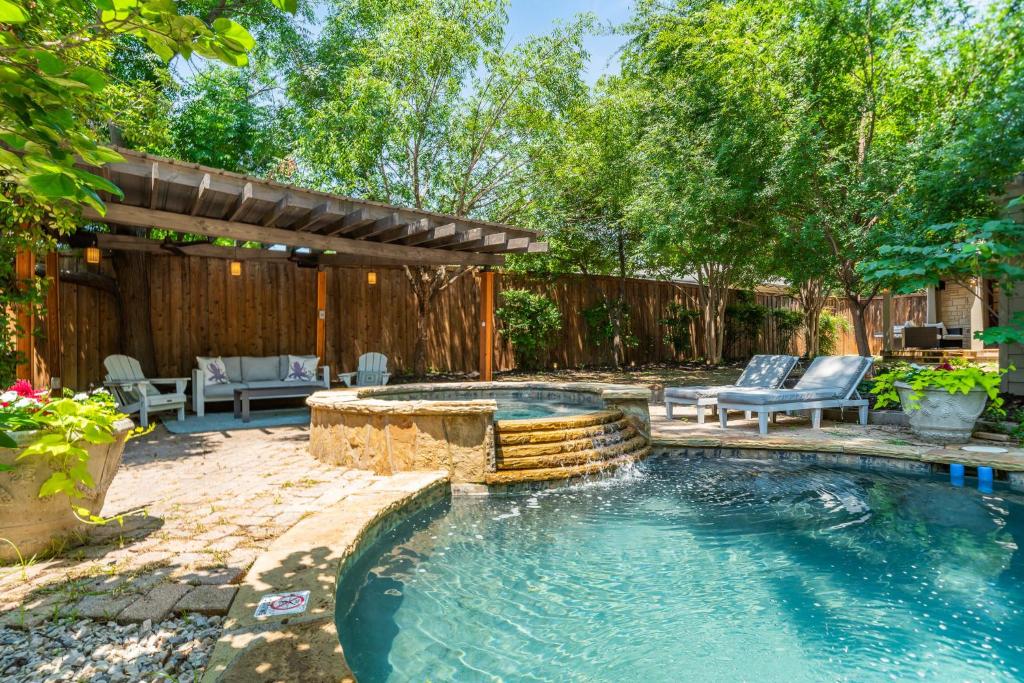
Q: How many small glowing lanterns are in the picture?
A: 3